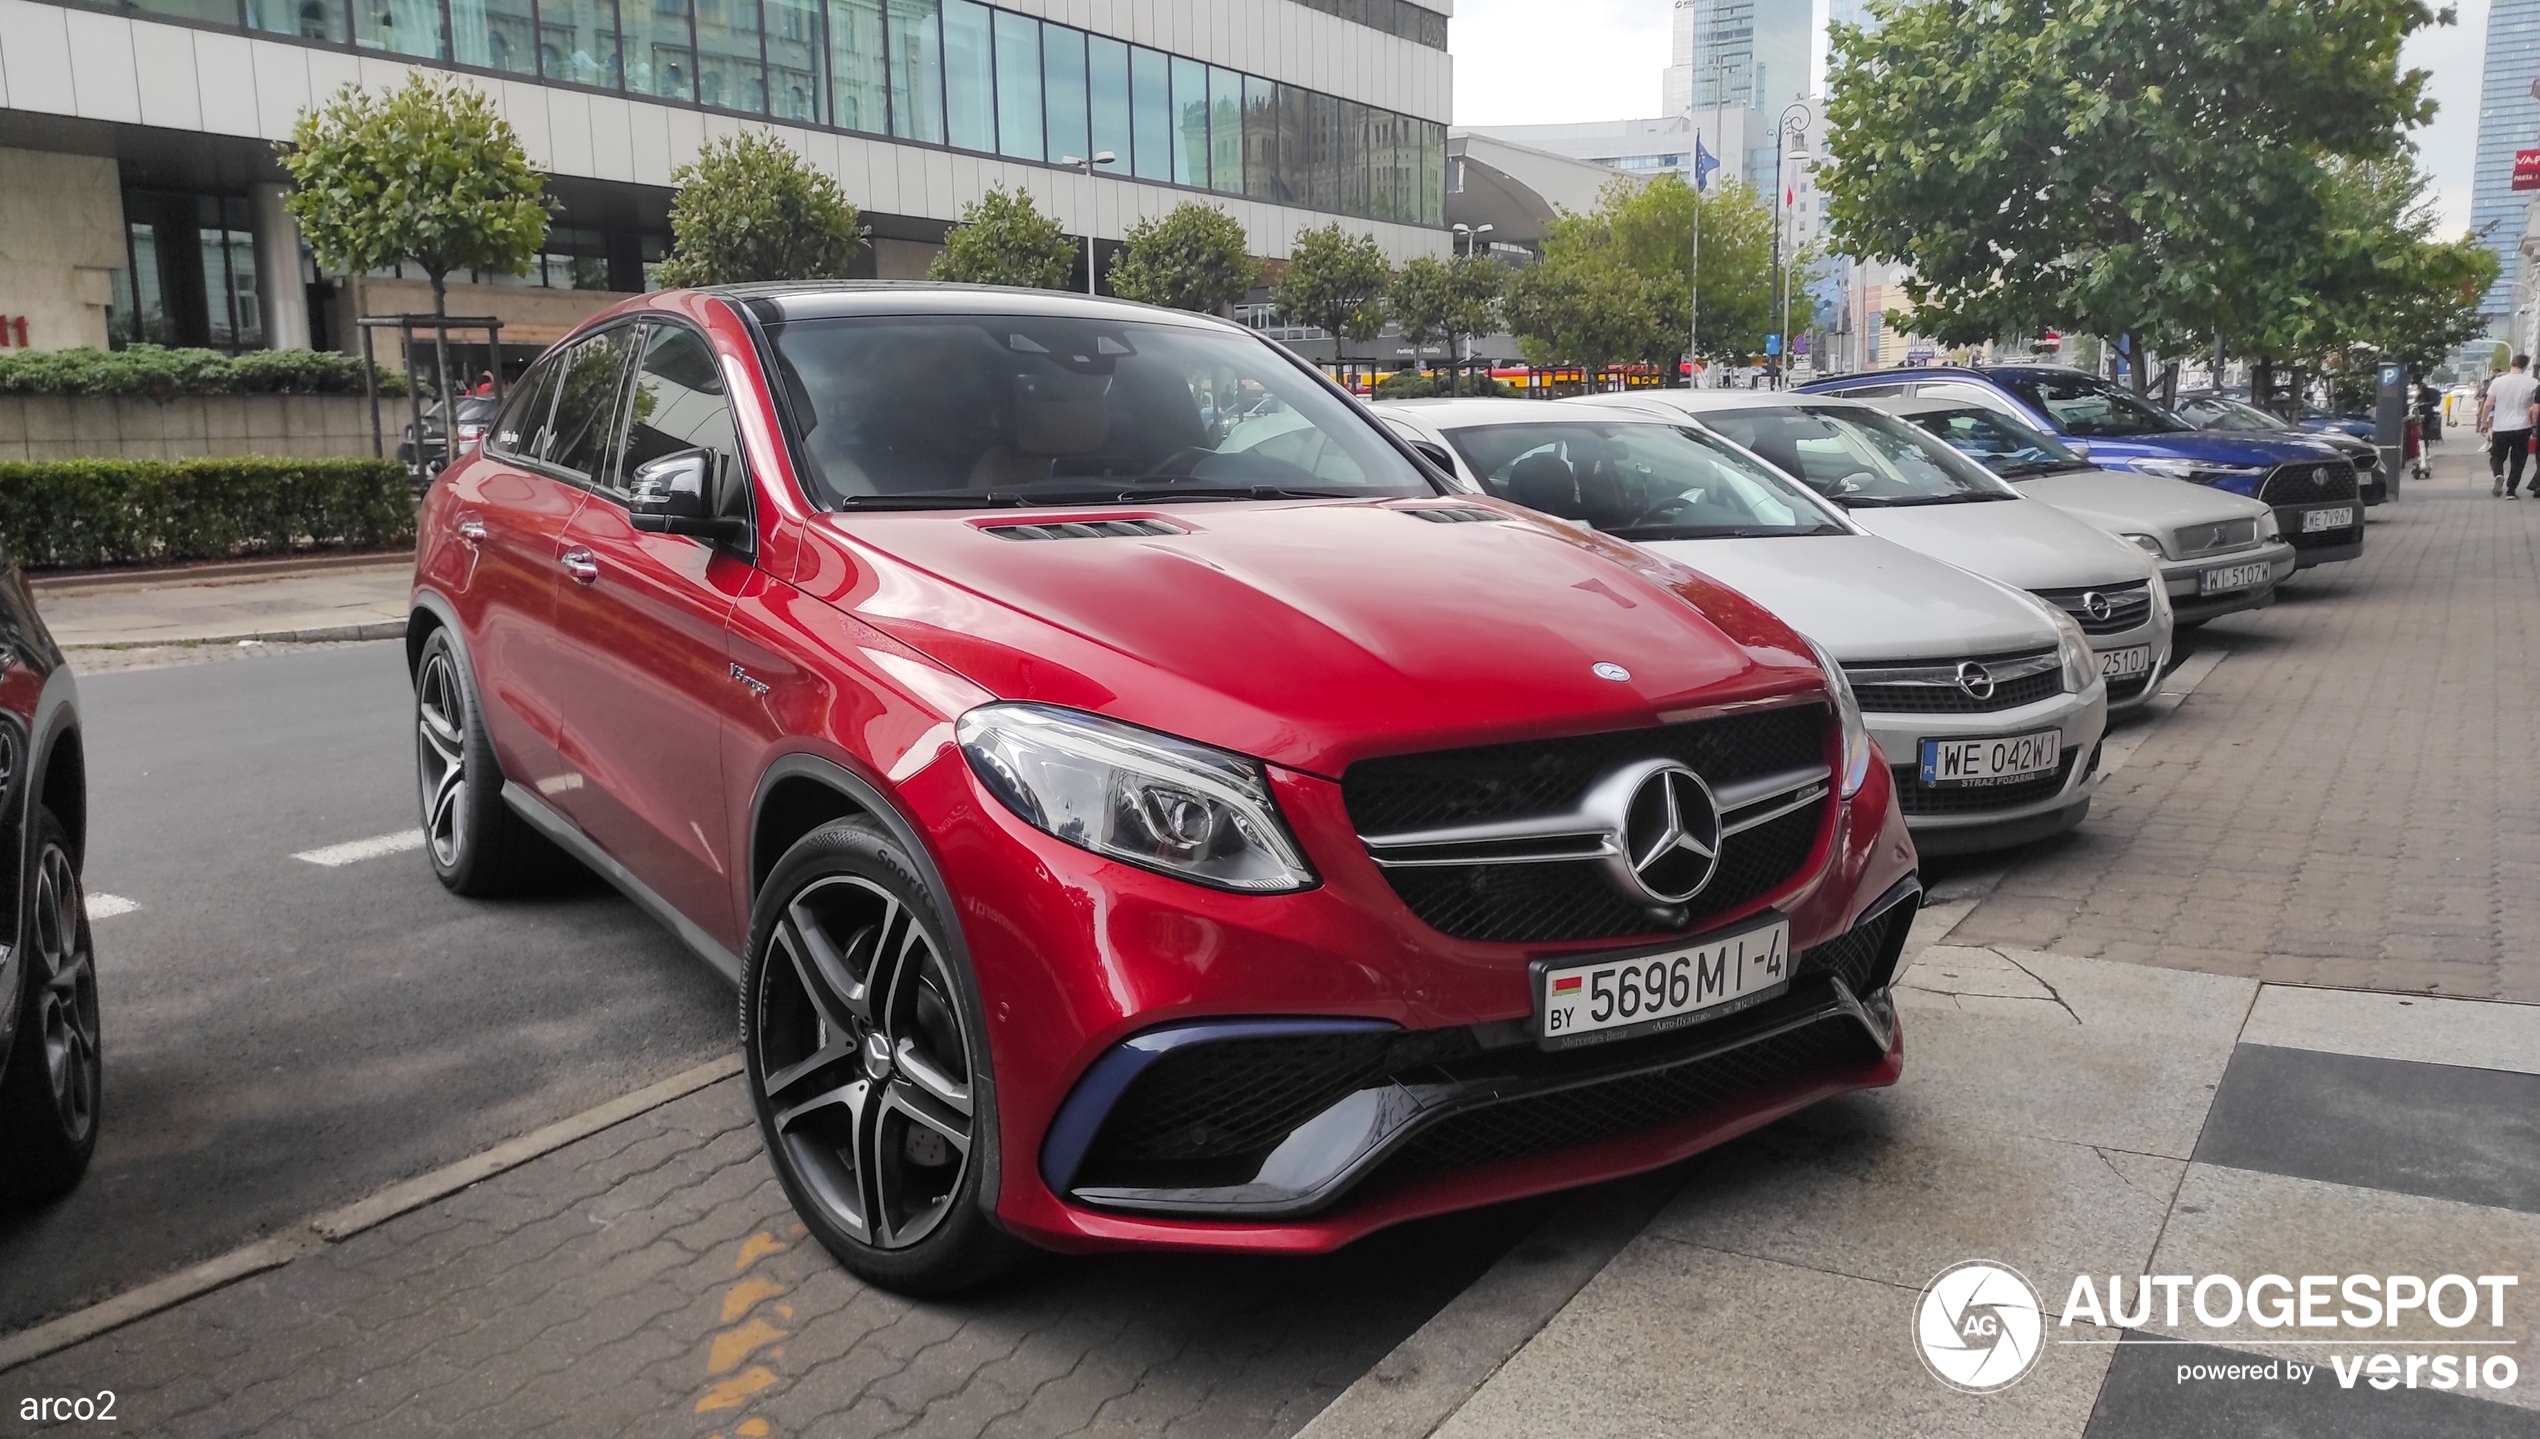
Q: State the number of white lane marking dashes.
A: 2